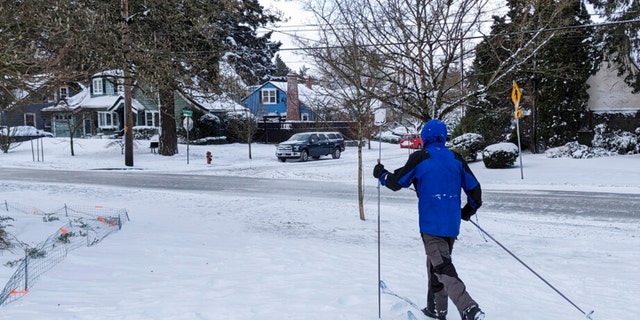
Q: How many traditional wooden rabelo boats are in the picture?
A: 0